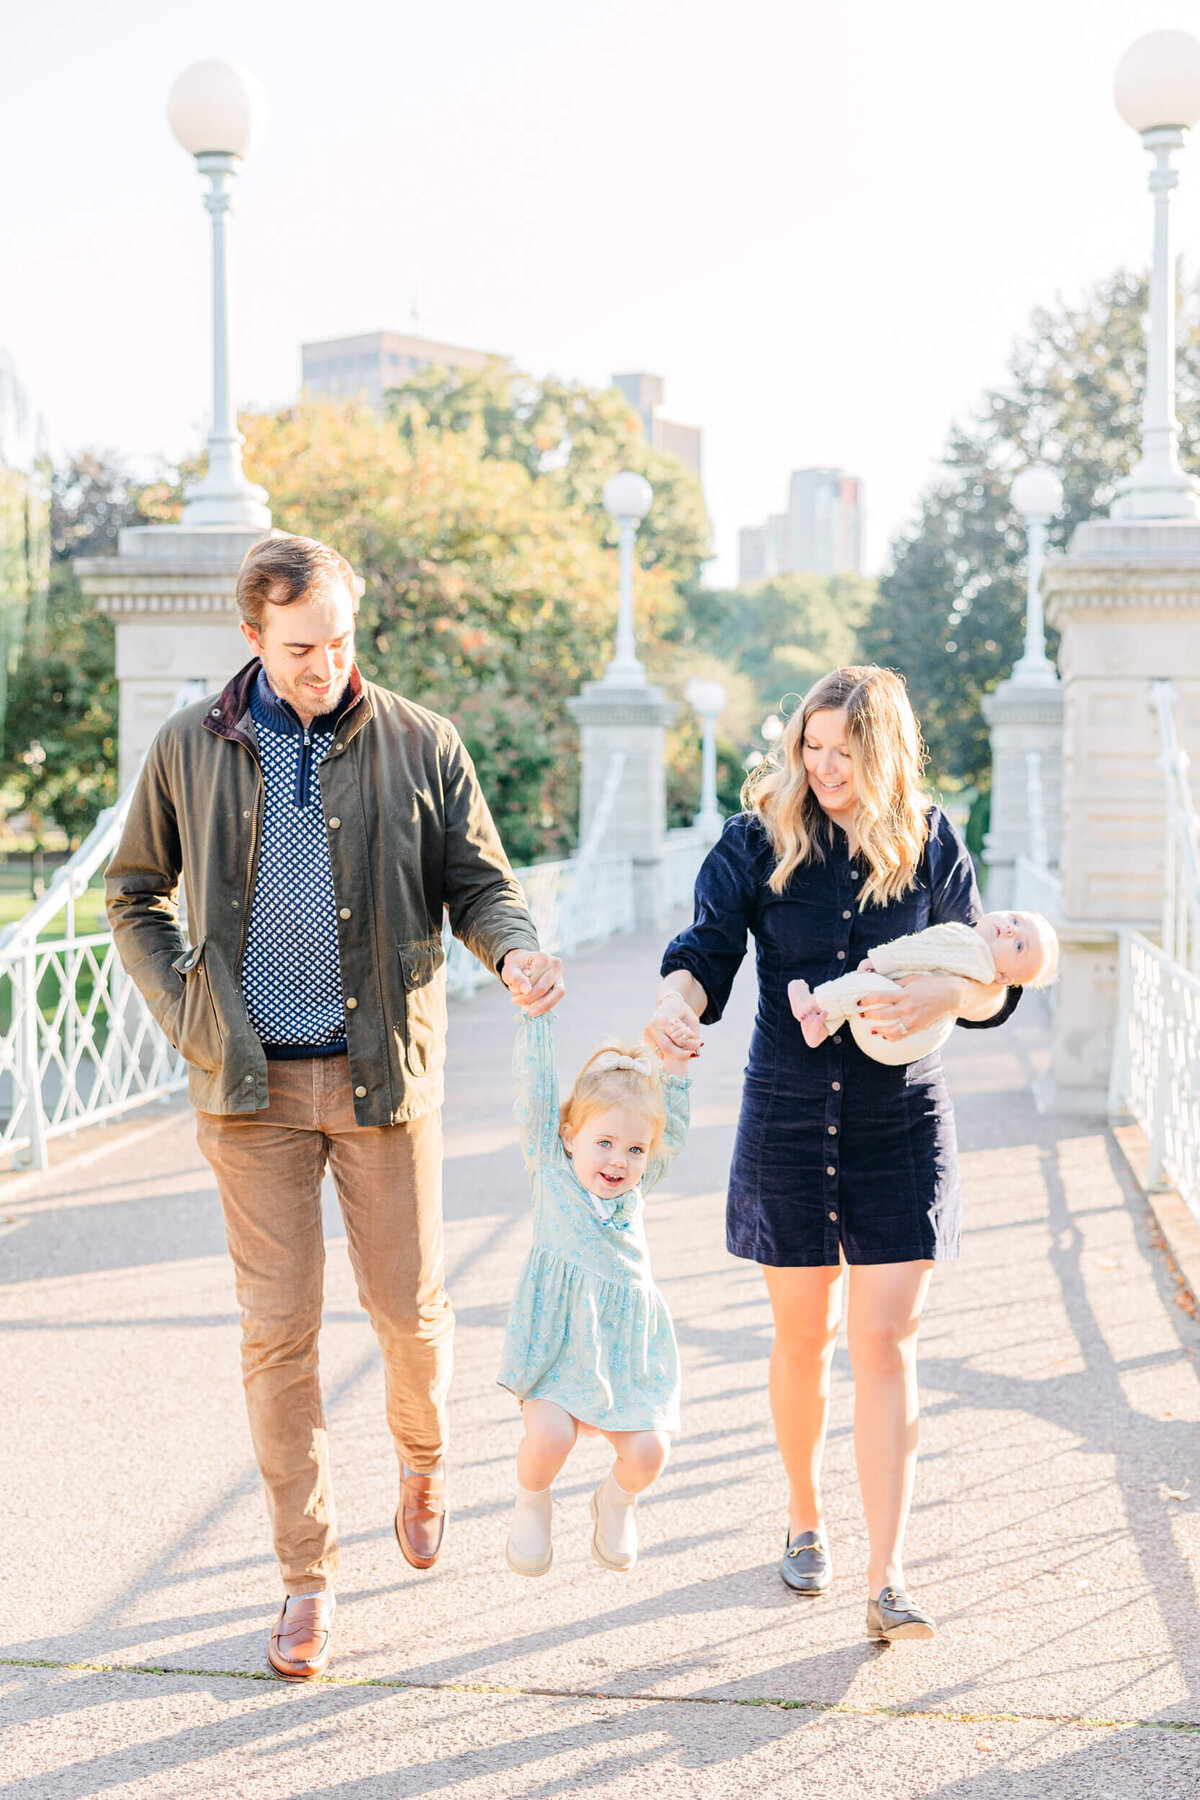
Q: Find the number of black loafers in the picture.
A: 2